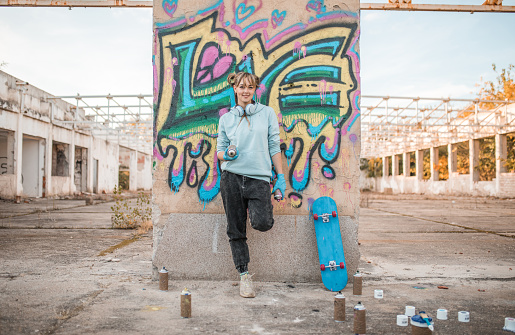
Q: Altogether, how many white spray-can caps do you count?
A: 6